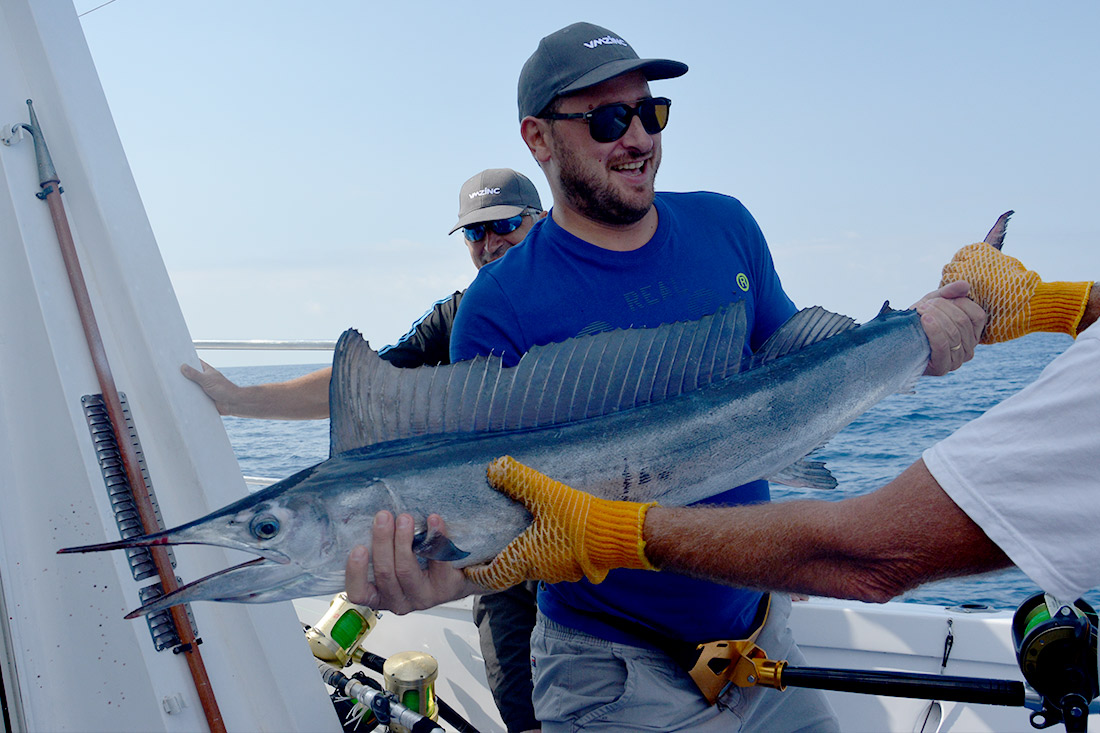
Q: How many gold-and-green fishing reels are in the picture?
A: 2